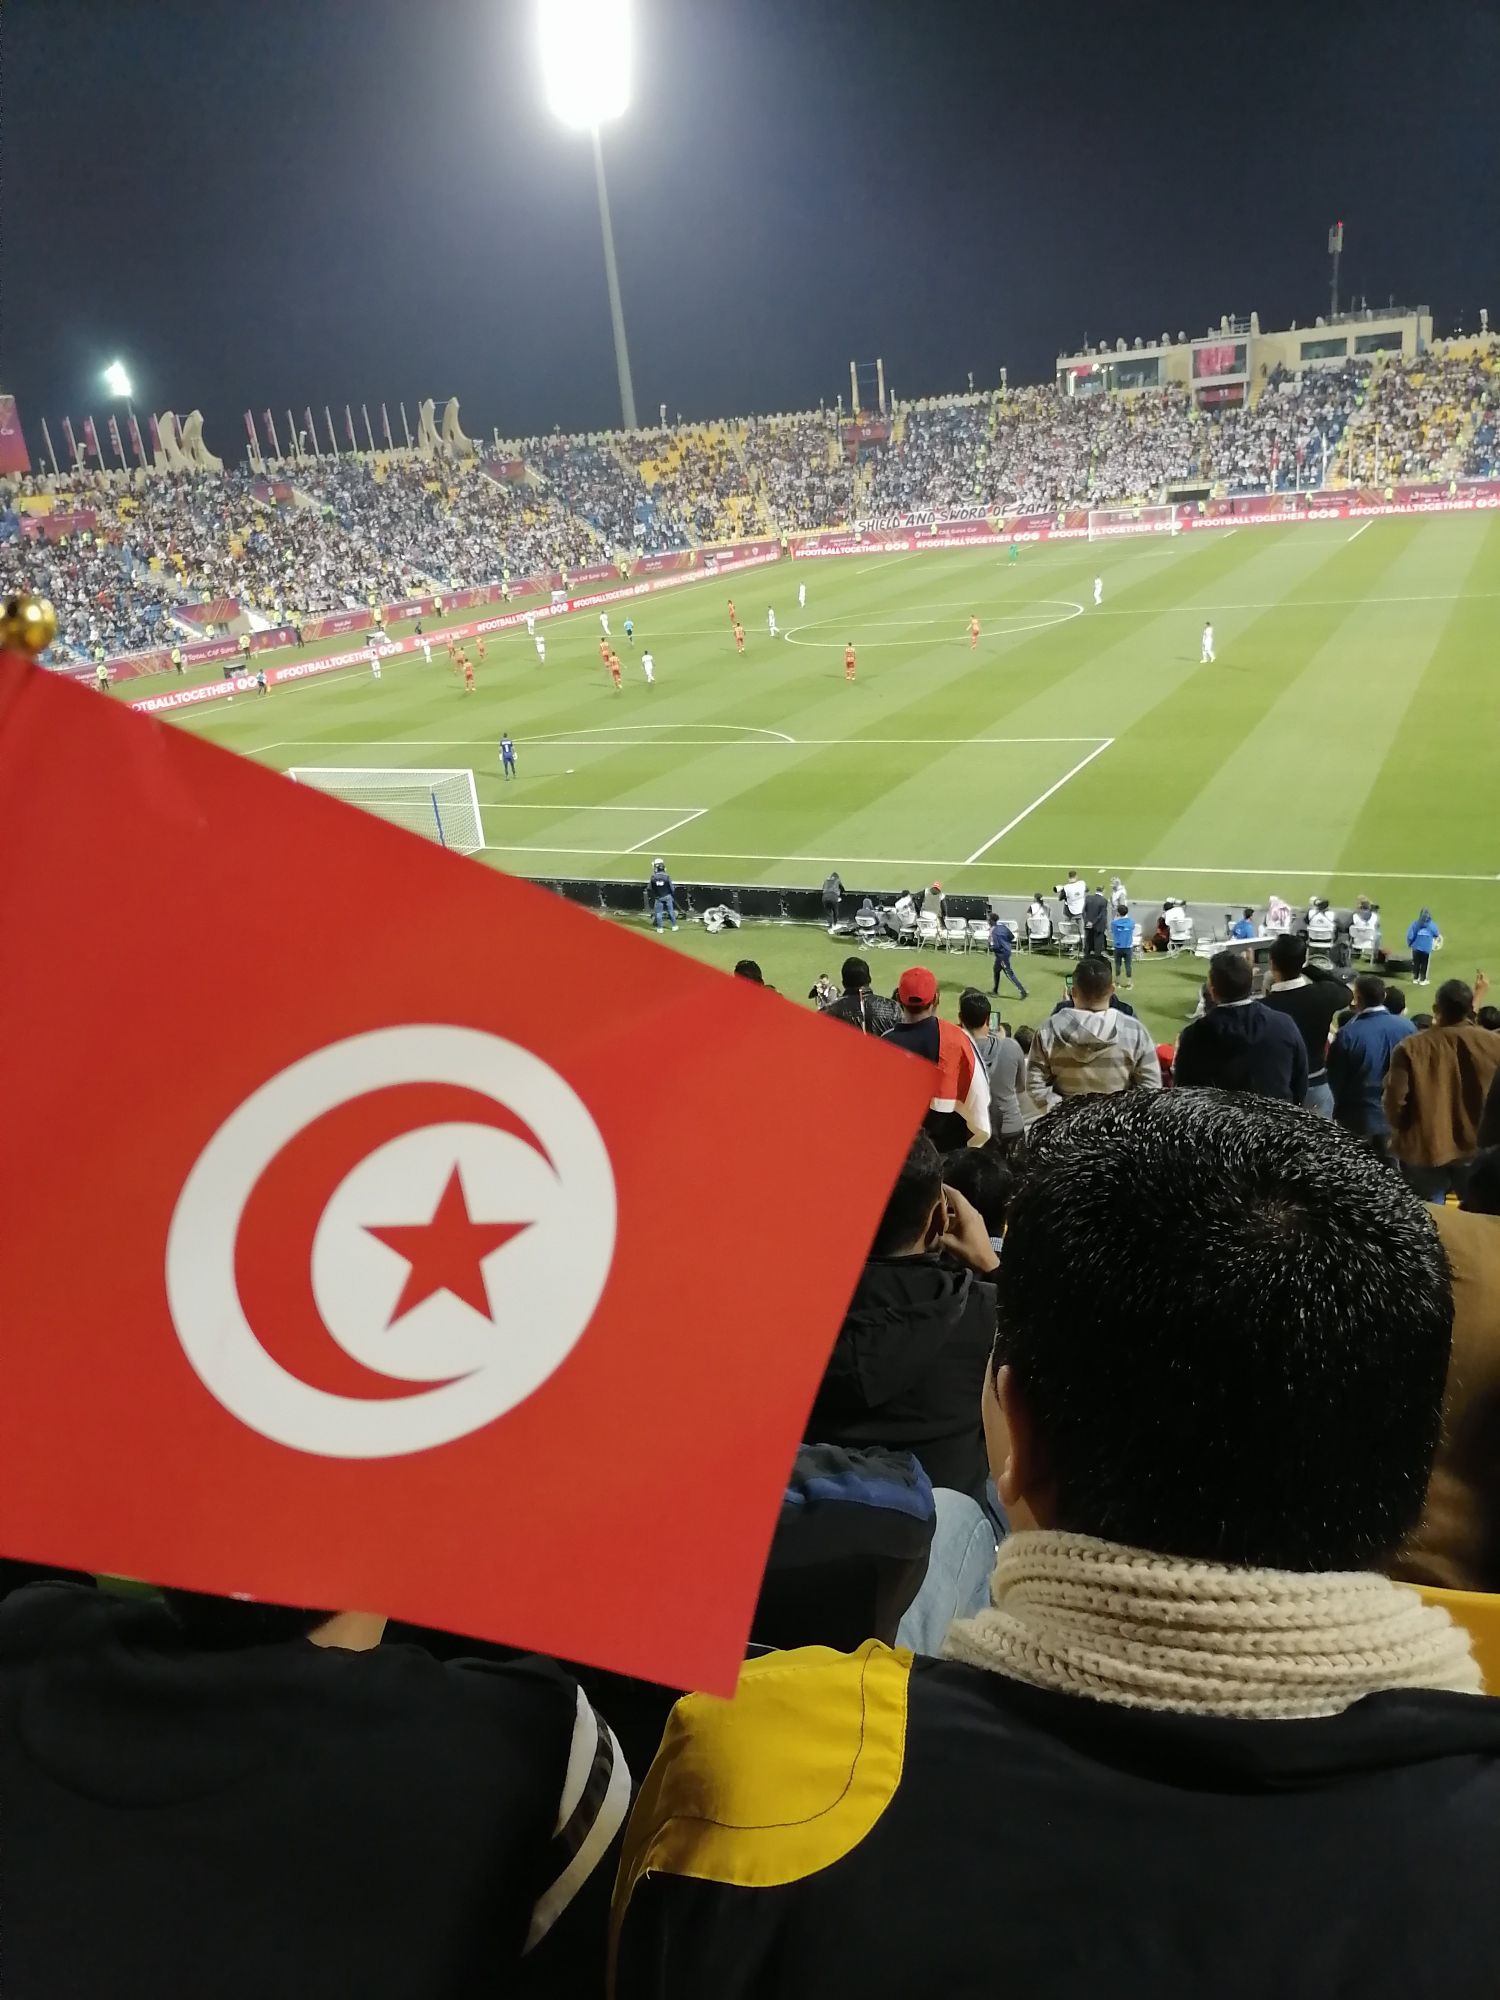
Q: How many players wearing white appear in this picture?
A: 10